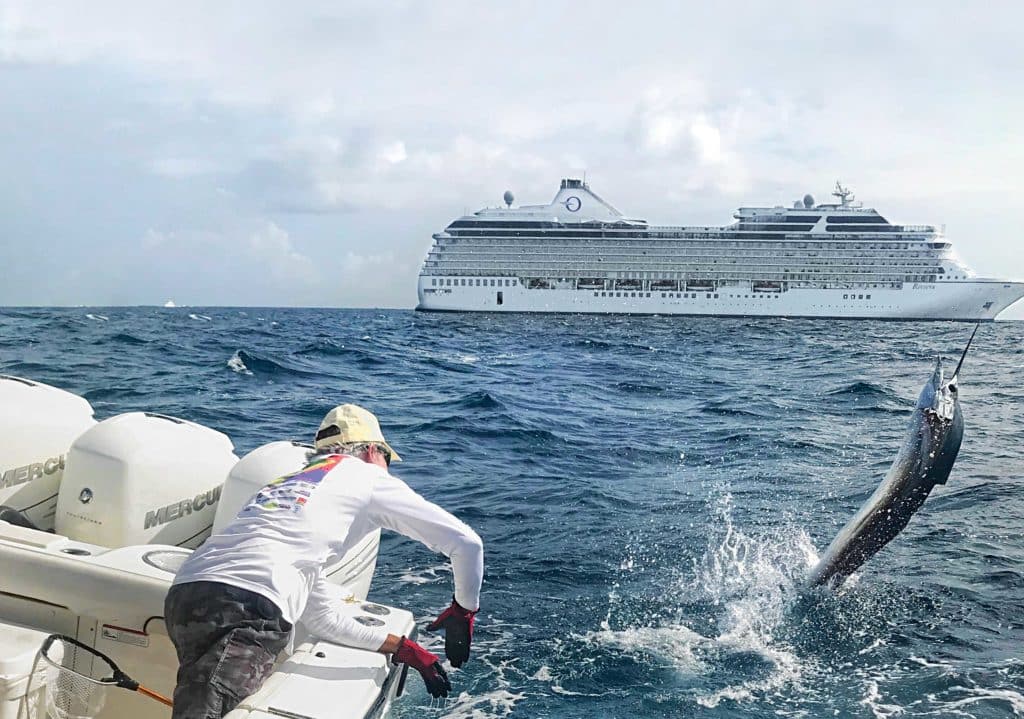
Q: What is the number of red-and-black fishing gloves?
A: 2